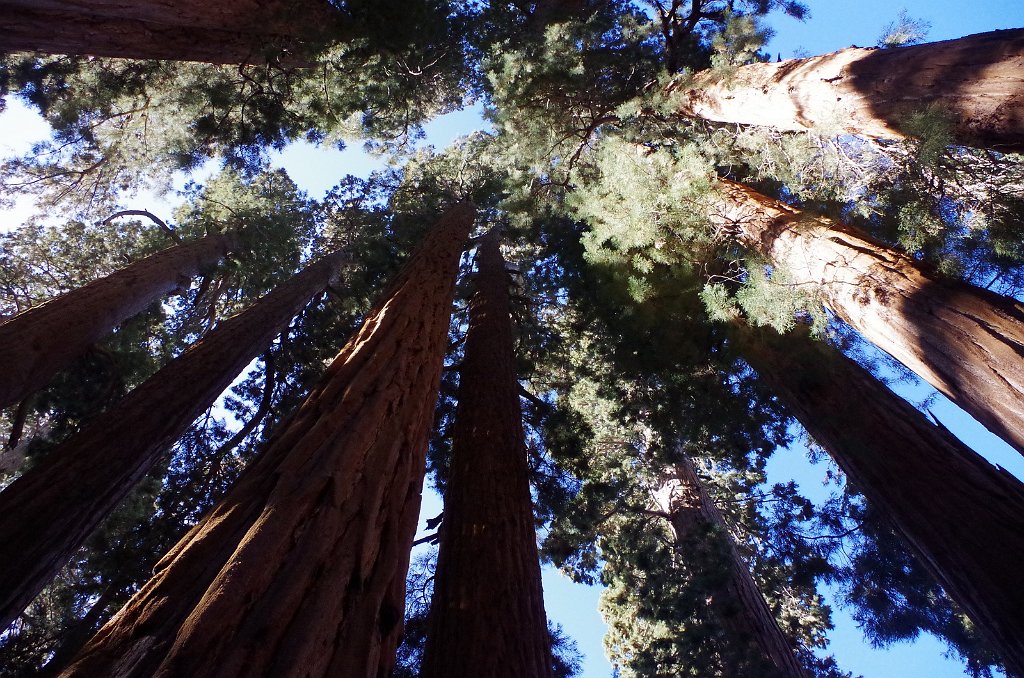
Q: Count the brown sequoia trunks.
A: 9